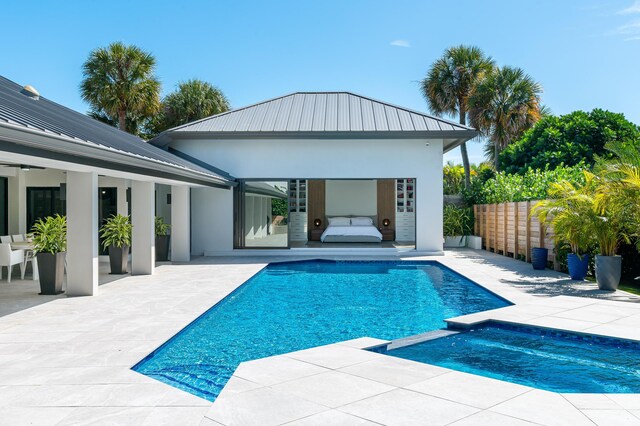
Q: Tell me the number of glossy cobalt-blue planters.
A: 2